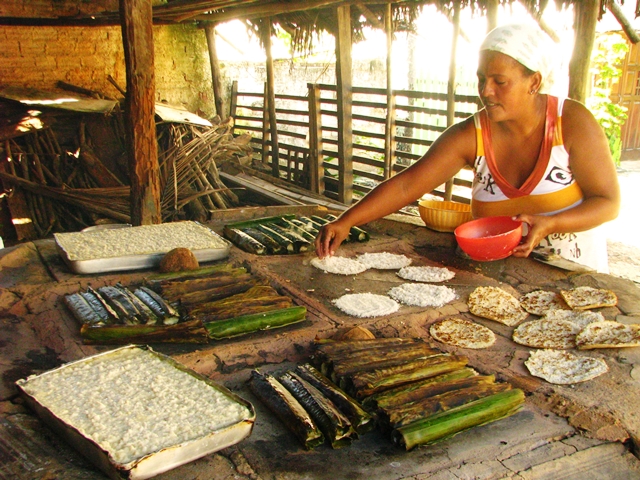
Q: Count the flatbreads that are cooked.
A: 8